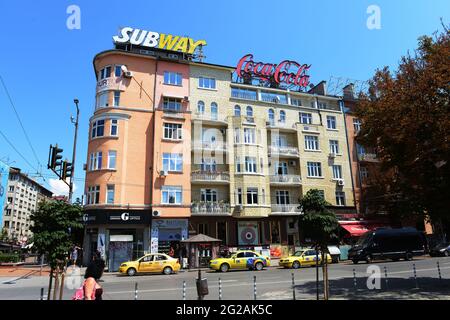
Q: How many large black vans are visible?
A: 1